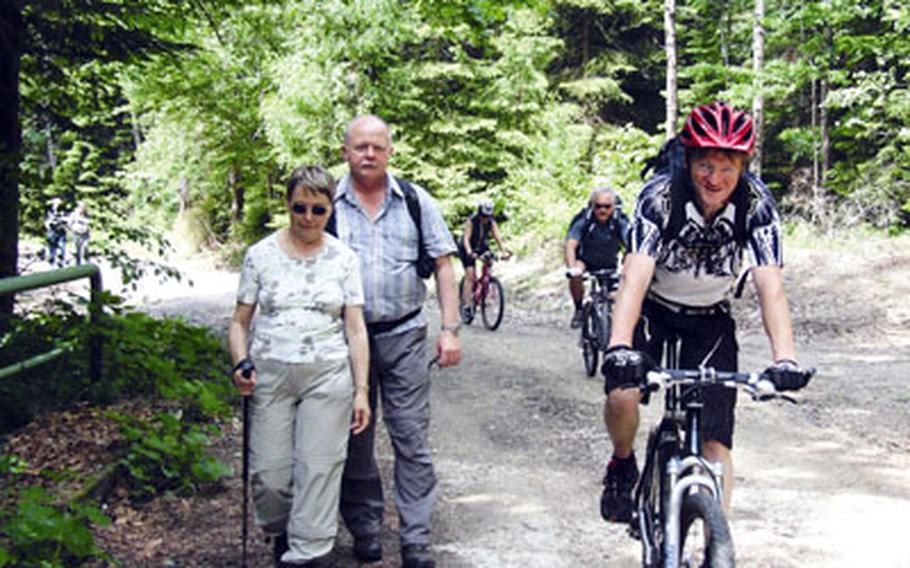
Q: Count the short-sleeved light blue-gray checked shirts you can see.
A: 1